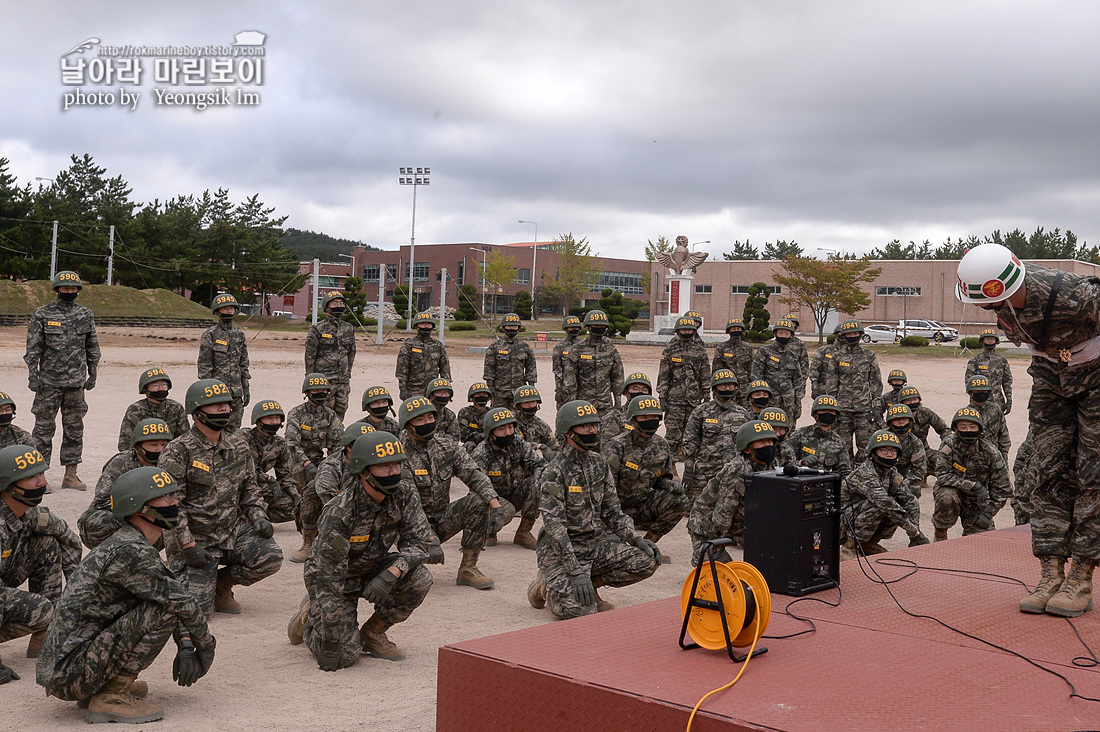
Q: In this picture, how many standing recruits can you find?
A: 15